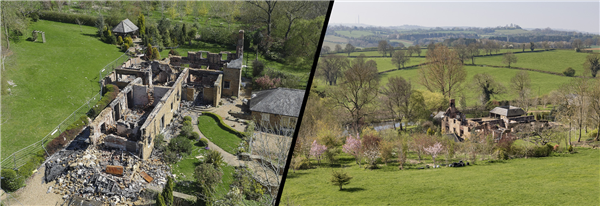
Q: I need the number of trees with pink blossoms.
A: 3